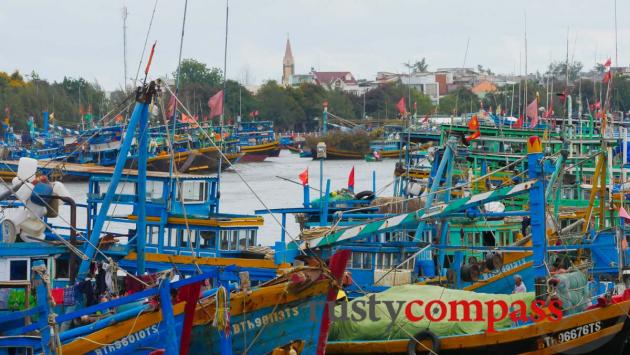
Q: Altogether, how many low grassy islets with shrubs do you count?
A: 0